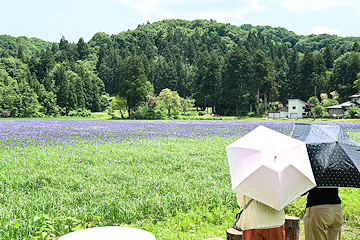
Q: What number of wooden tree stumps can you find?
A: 2